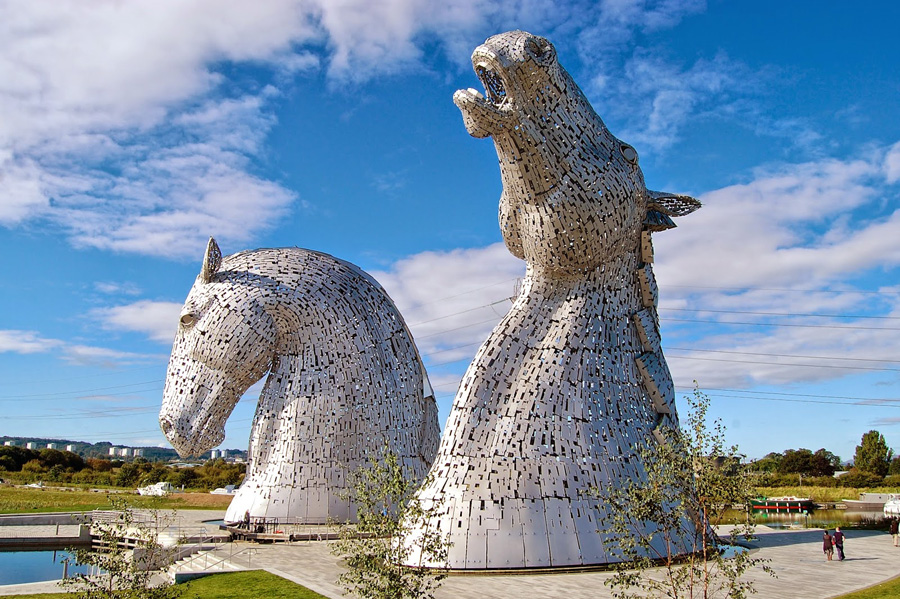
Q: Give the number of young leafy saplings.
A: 3